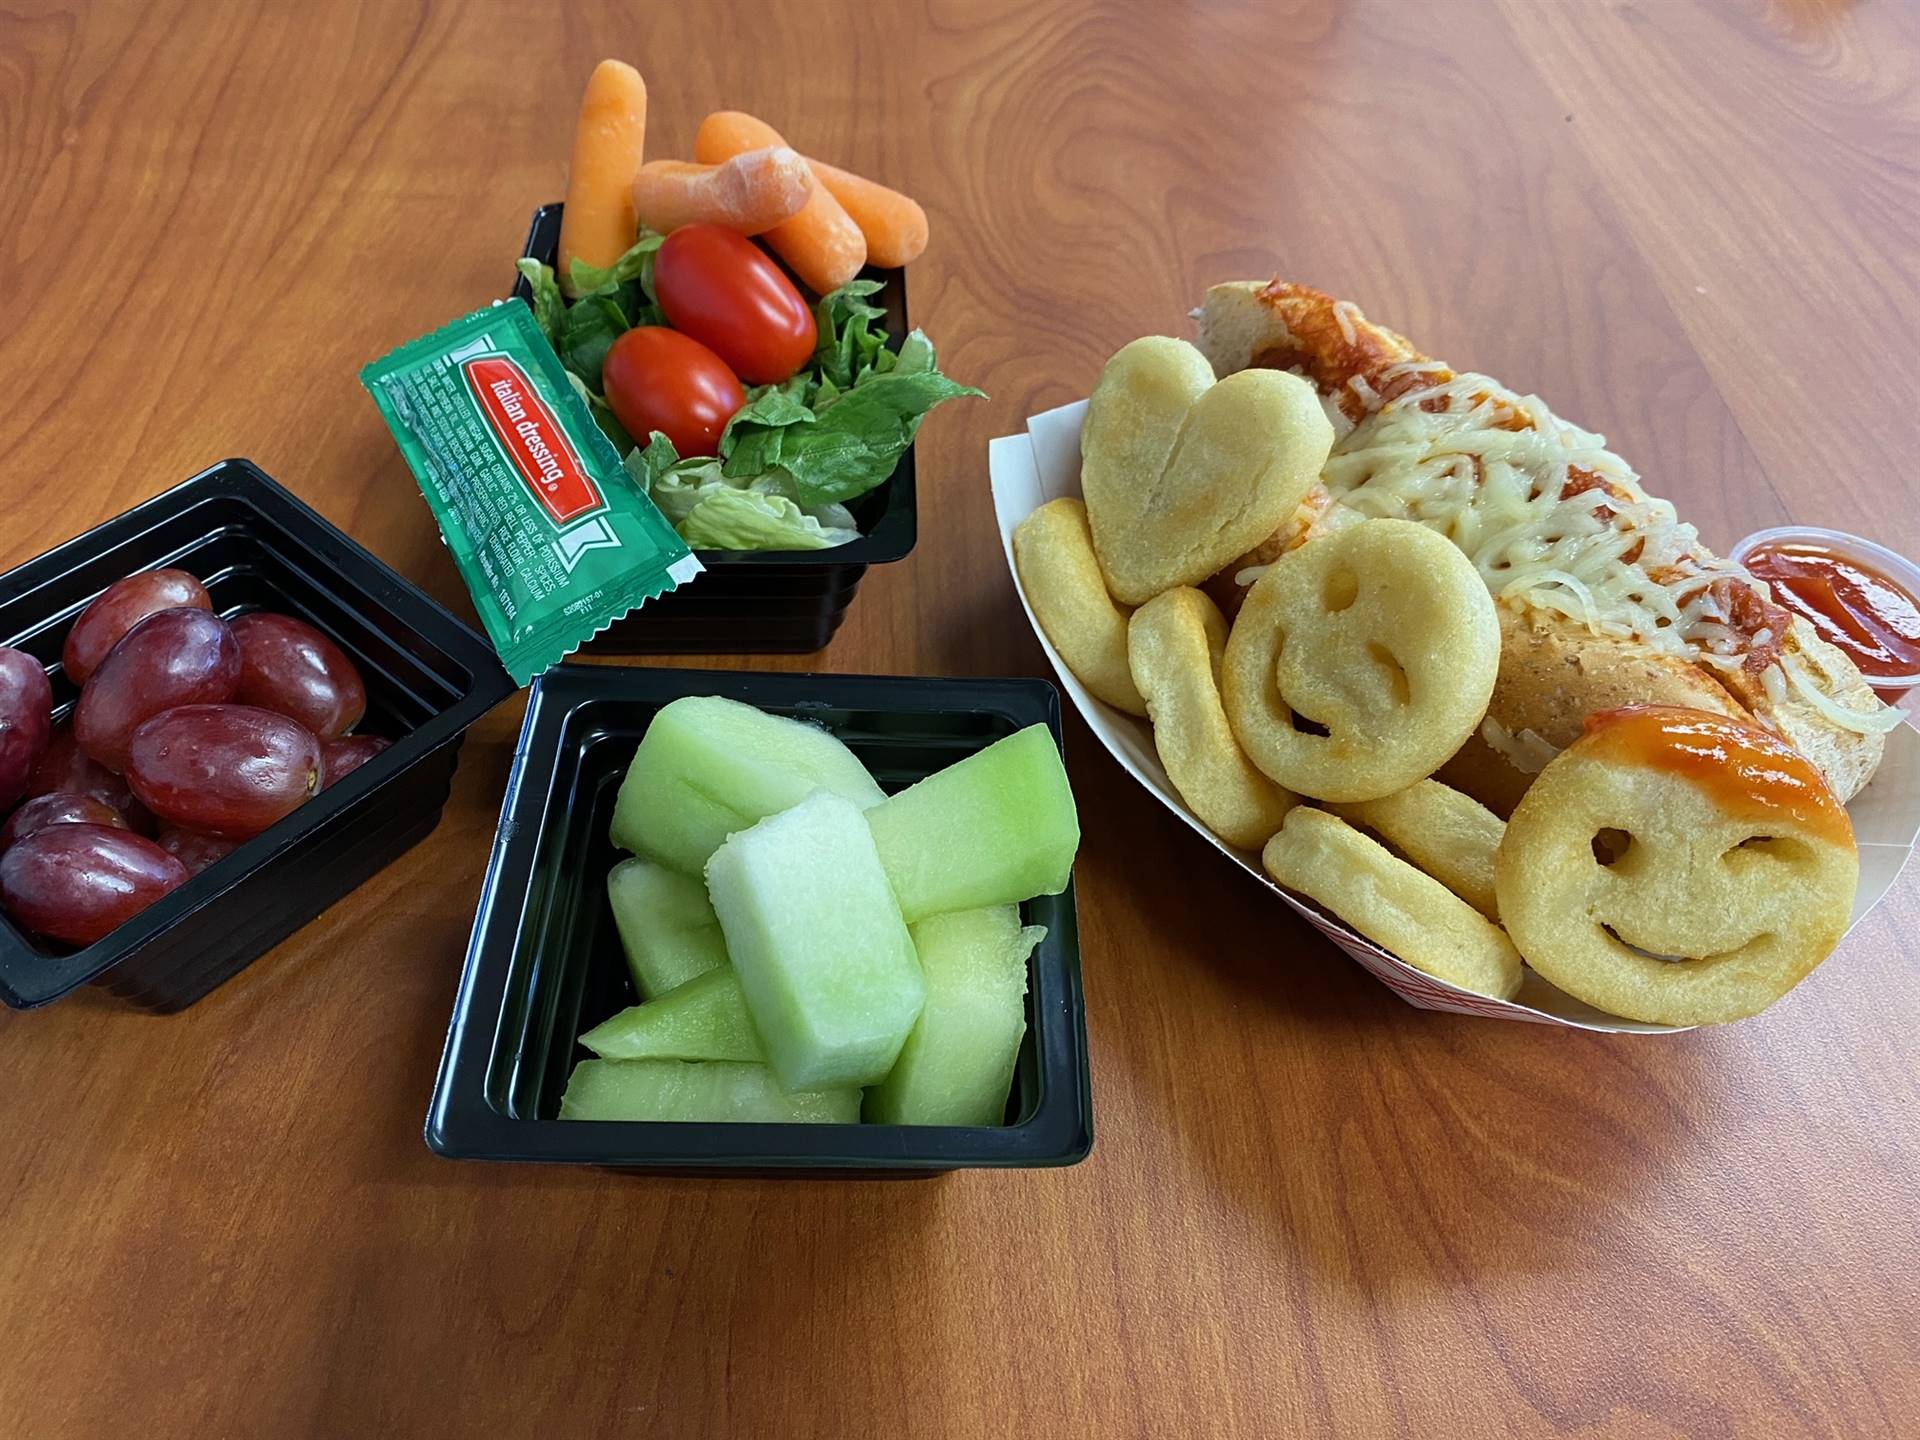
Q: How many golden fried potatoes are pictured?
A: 7